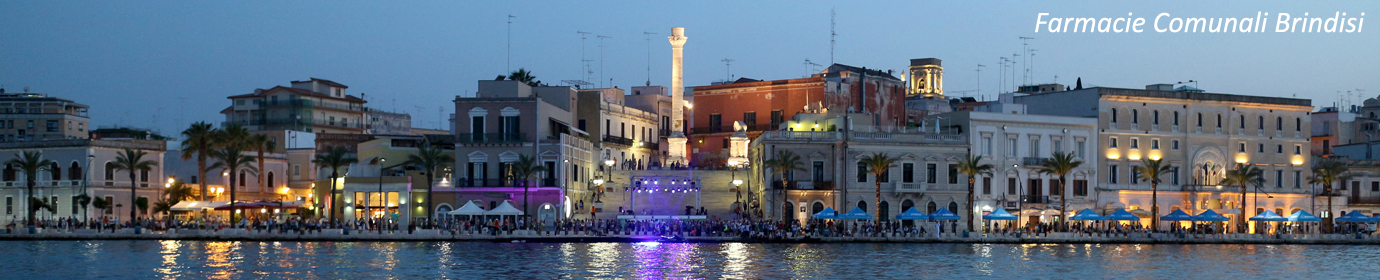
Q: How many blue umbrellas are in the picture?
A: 13